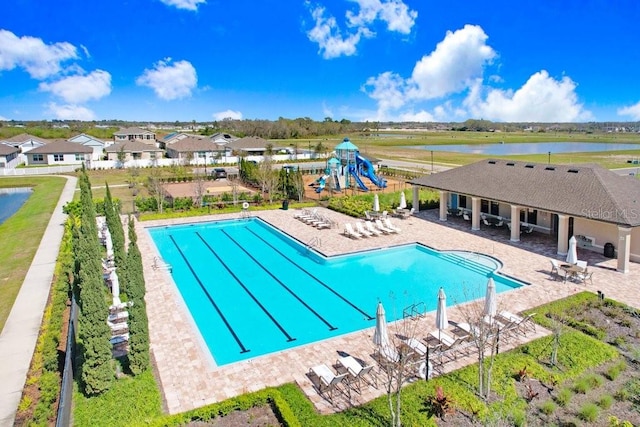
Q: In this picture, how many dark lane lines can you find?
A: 4